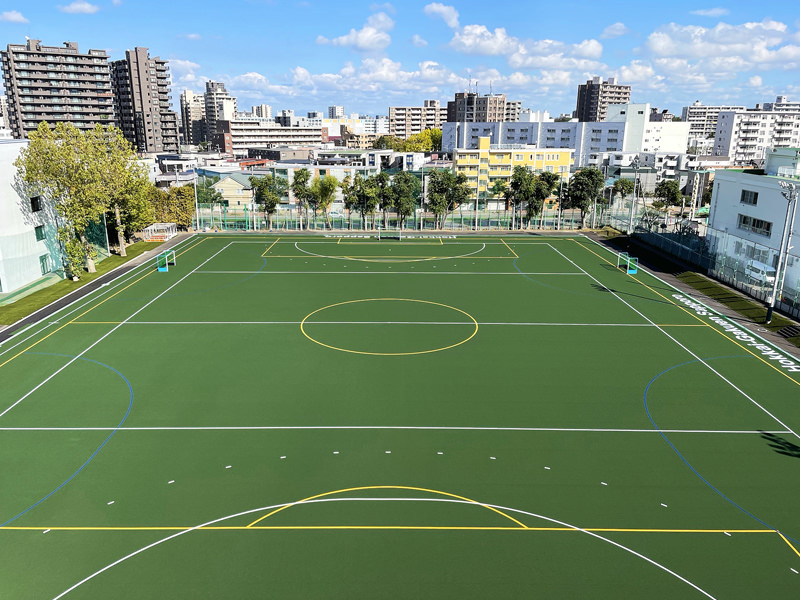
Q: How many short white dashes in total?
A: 14